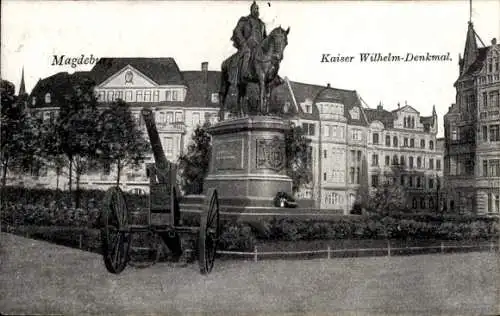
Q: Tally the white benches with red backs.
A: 0